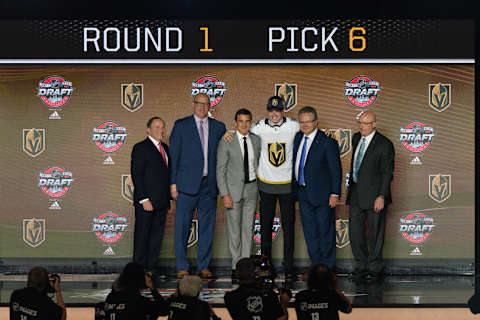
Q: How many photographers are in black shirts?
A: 5